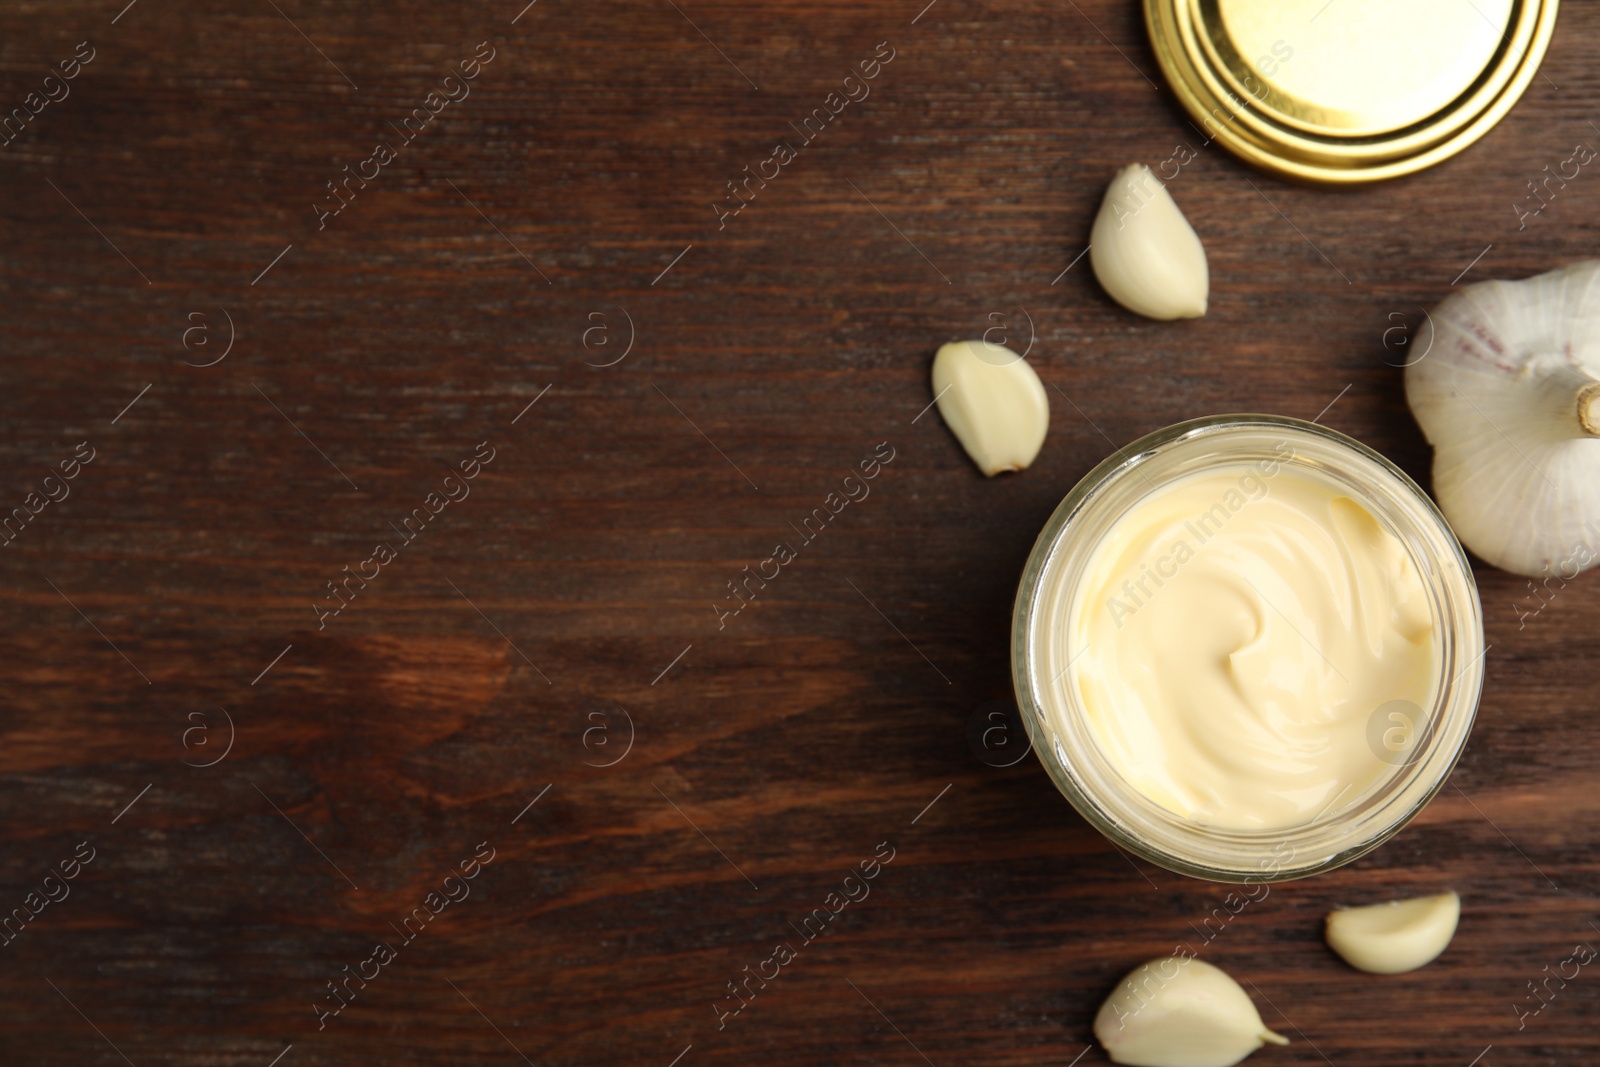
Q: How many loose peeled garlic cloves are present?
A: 4